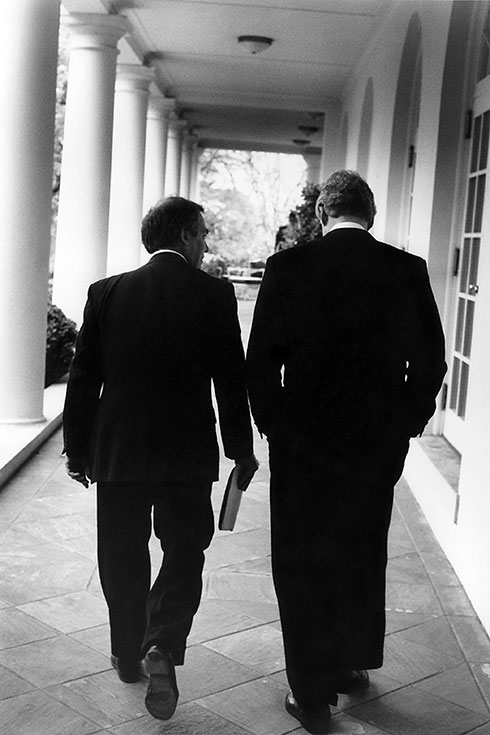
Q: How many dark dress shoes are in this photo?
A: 4